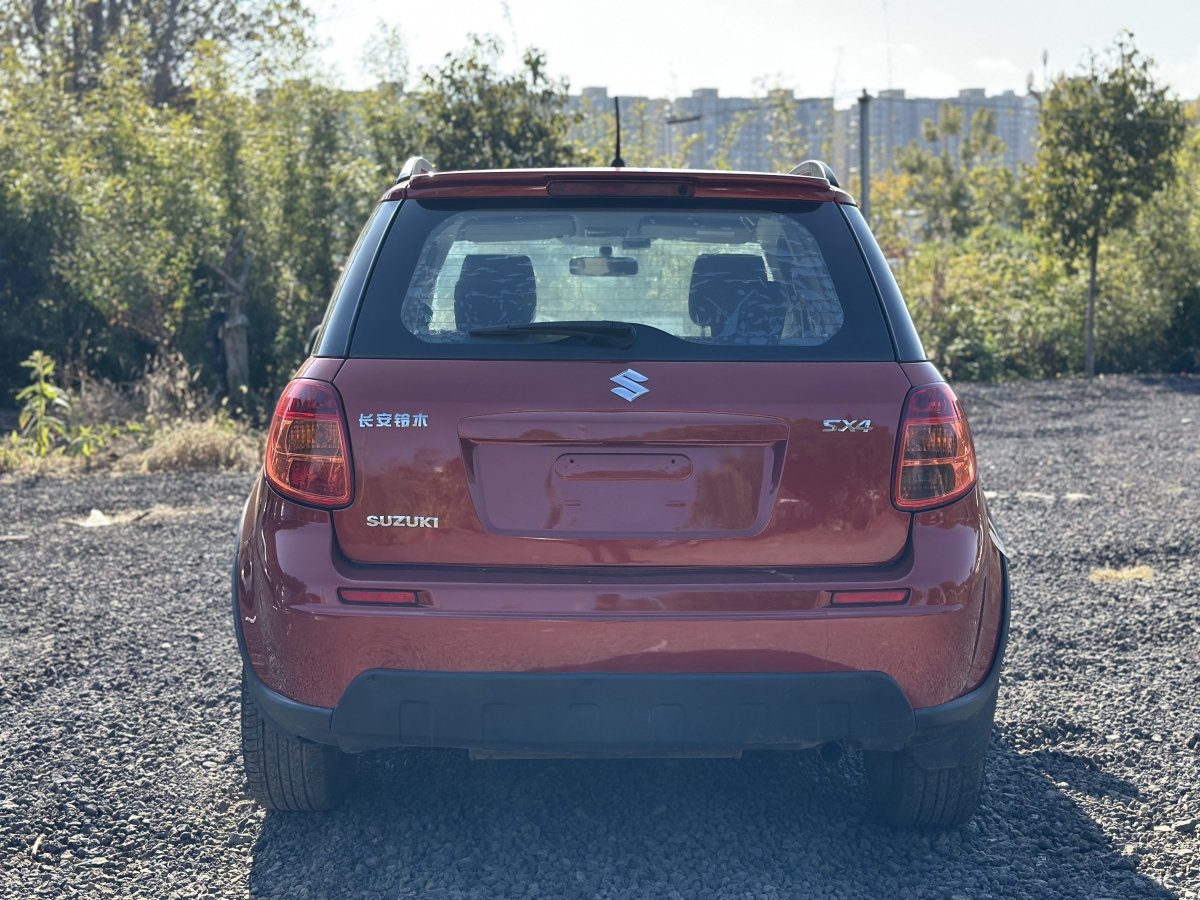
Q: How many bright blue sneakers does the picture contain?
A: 0